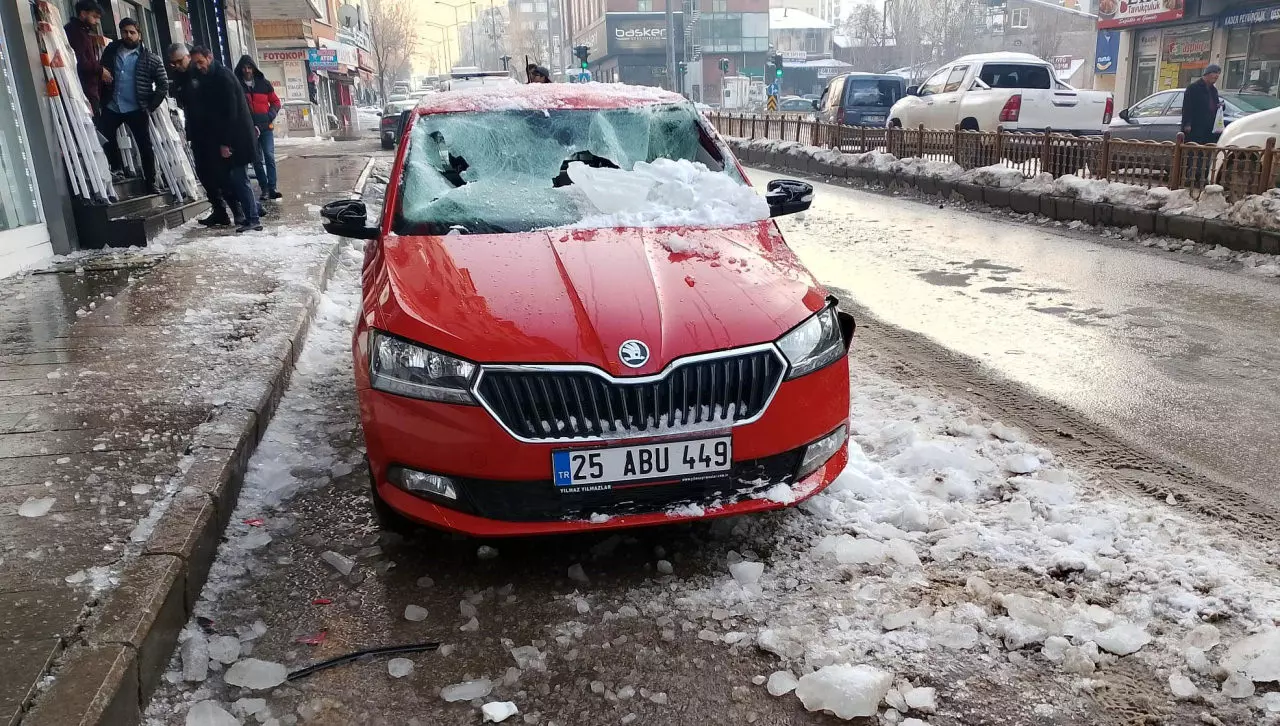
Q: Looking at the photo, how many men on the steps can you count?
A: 2